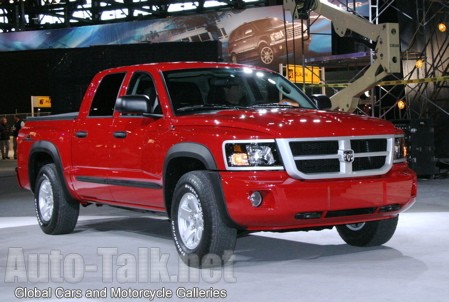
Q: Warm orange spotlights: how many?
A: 3